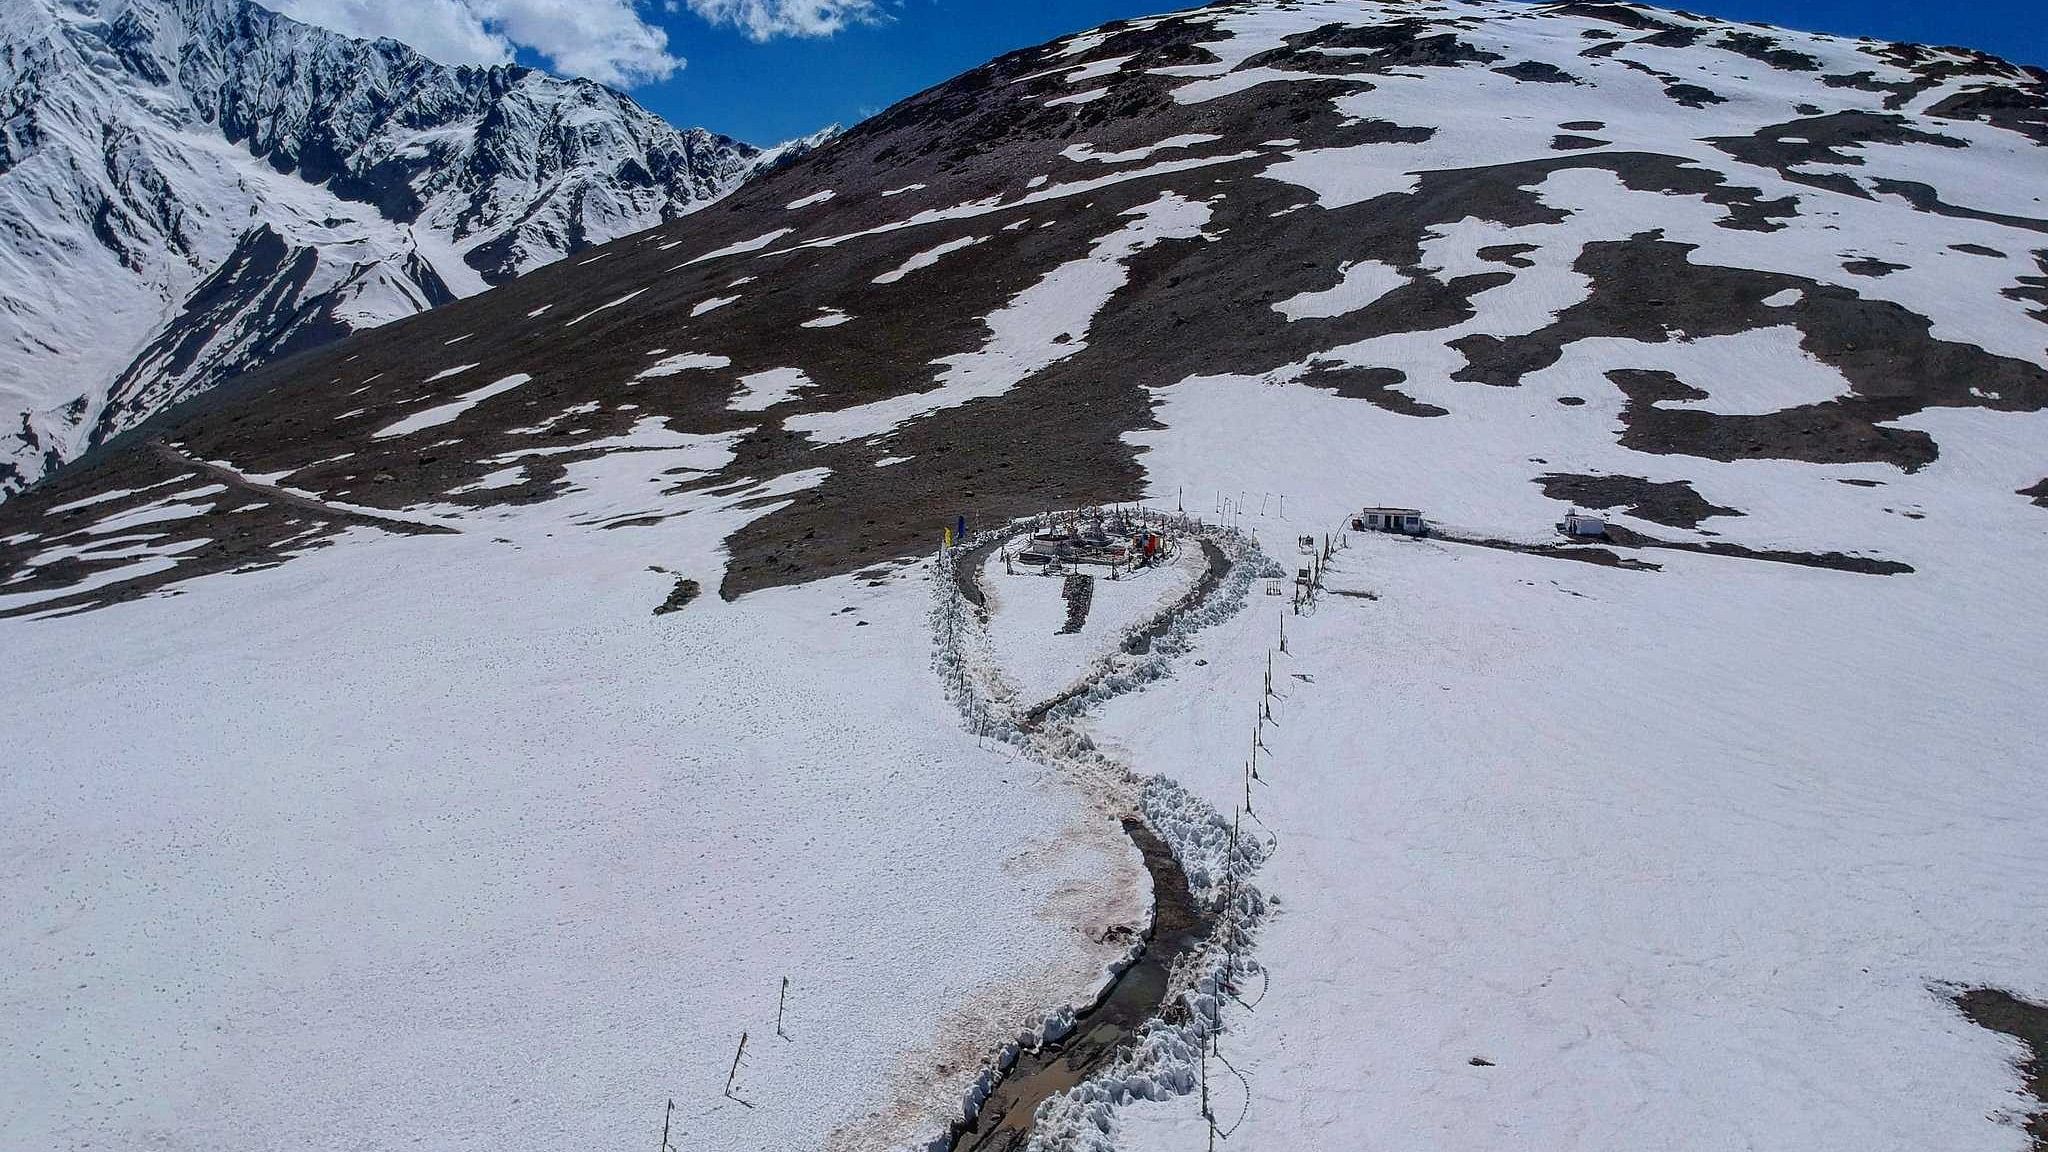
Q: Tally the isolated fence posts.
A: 3